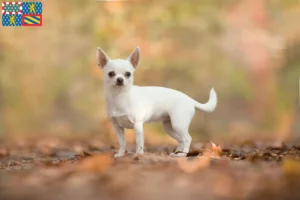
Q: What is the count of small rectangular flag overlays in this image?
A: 1